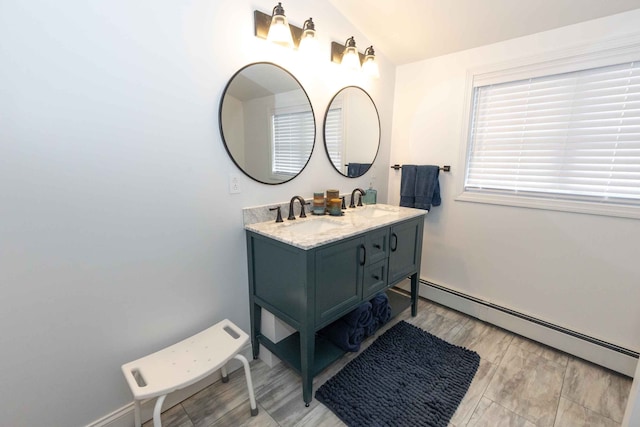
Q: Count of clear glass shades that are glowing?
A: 4